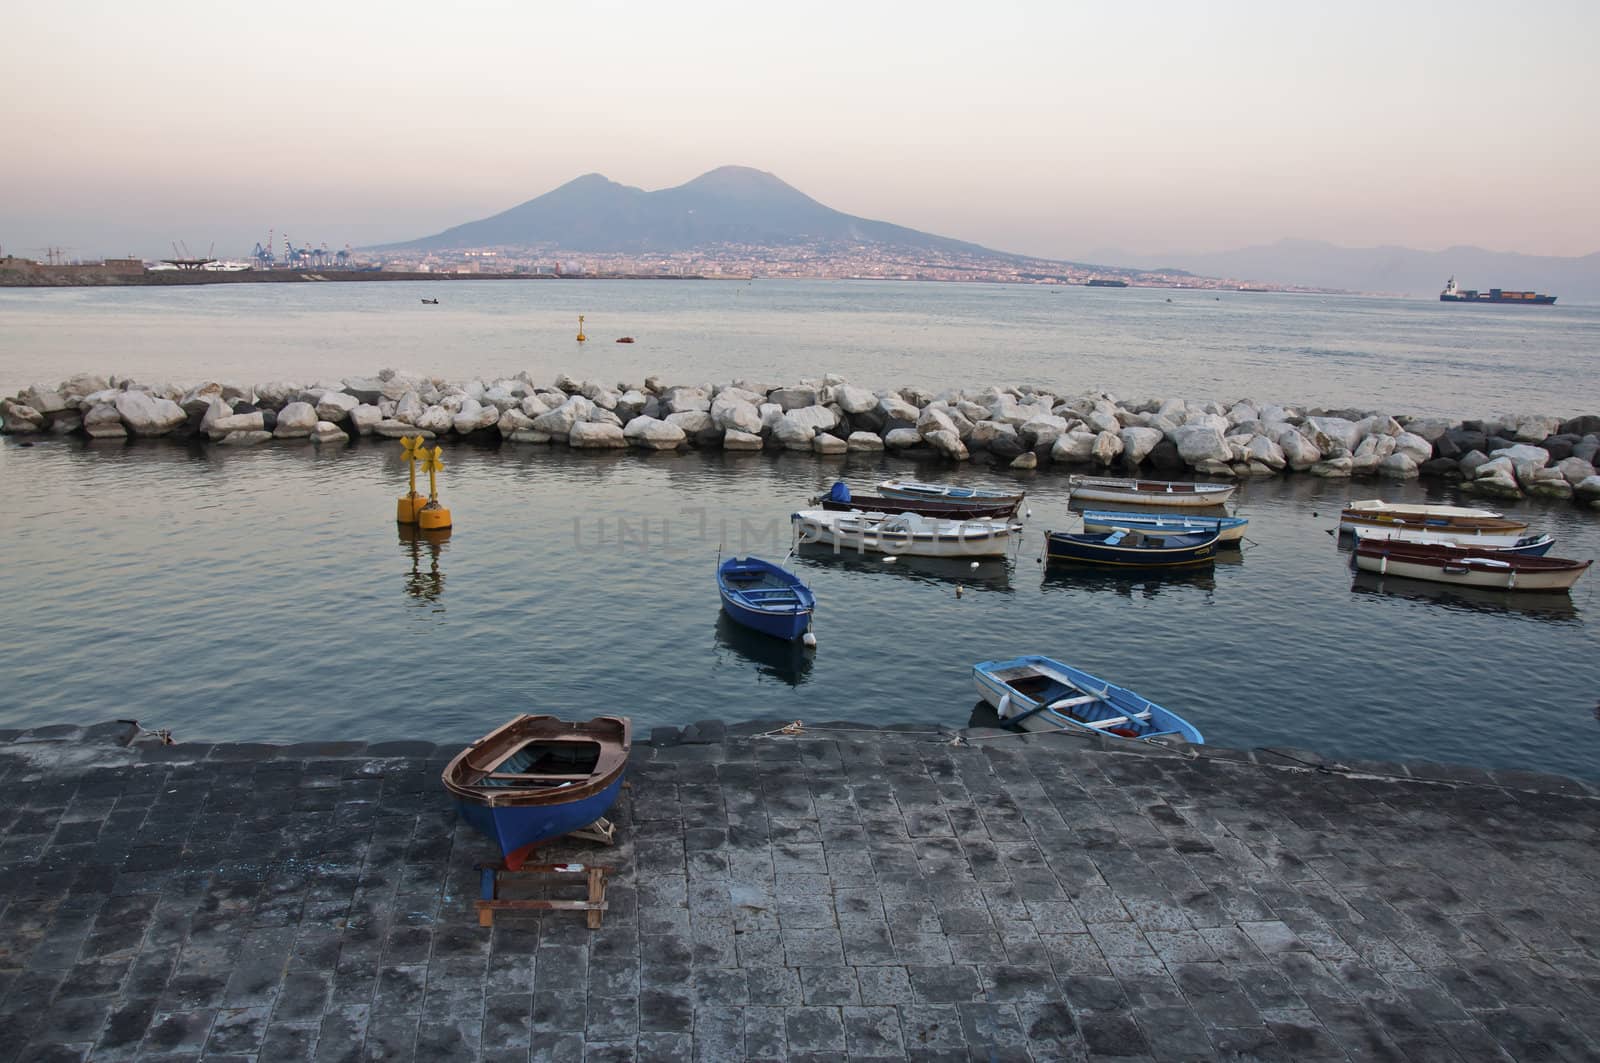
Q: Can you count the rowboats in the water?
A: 12